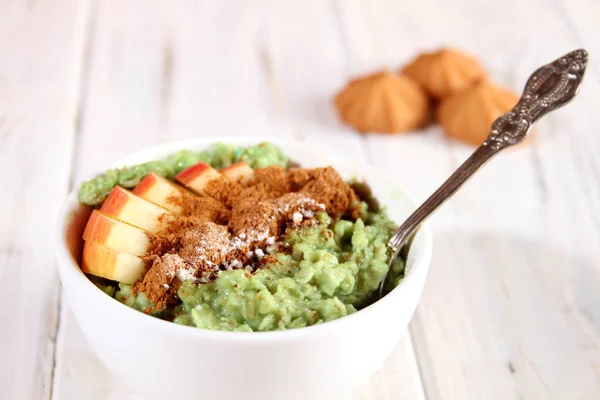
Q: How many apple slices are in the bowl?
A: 6